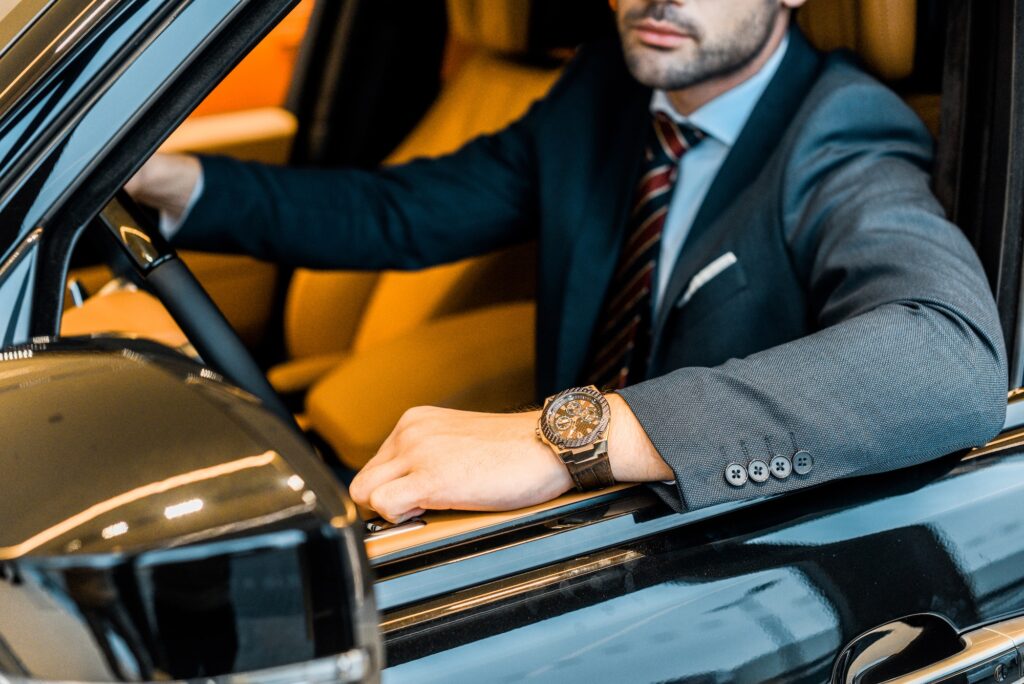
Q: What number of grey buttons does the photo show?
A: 4